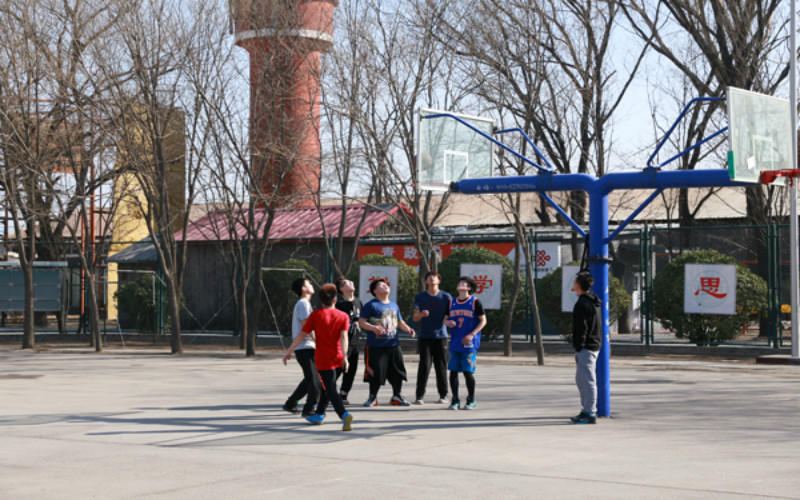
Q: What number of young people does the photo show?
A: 7